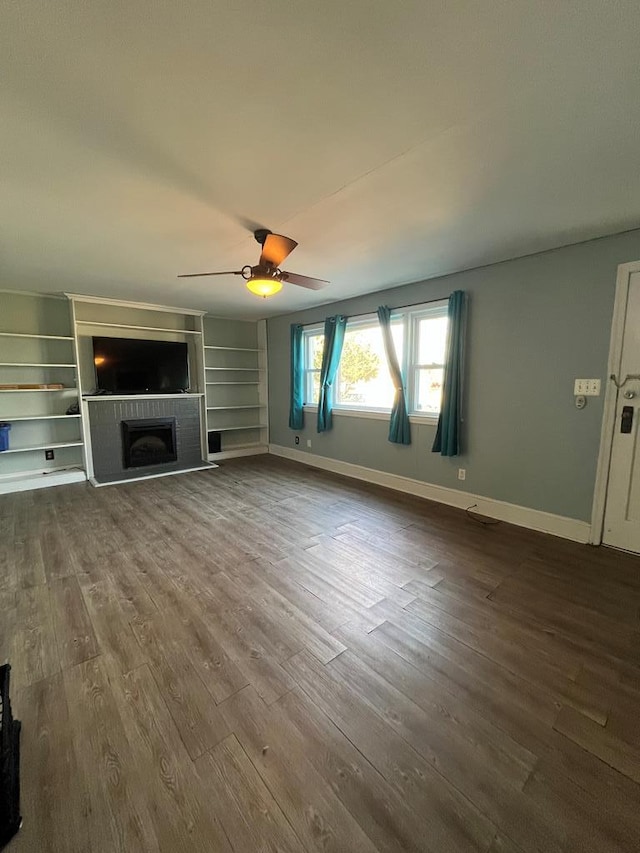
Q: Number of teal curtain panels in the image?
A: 4